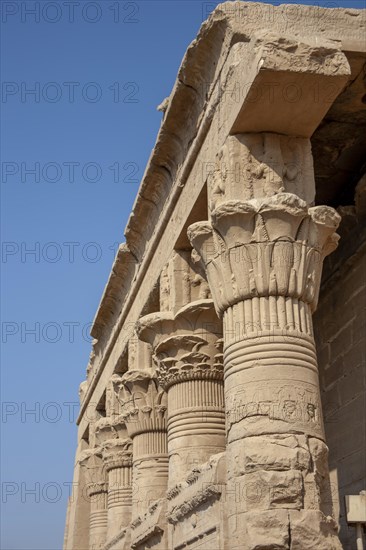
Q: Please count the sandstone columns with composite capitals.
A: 5